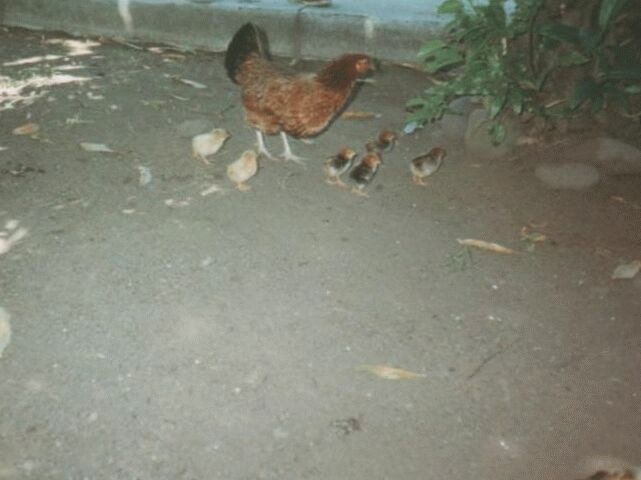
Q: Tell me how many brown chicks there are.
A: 4